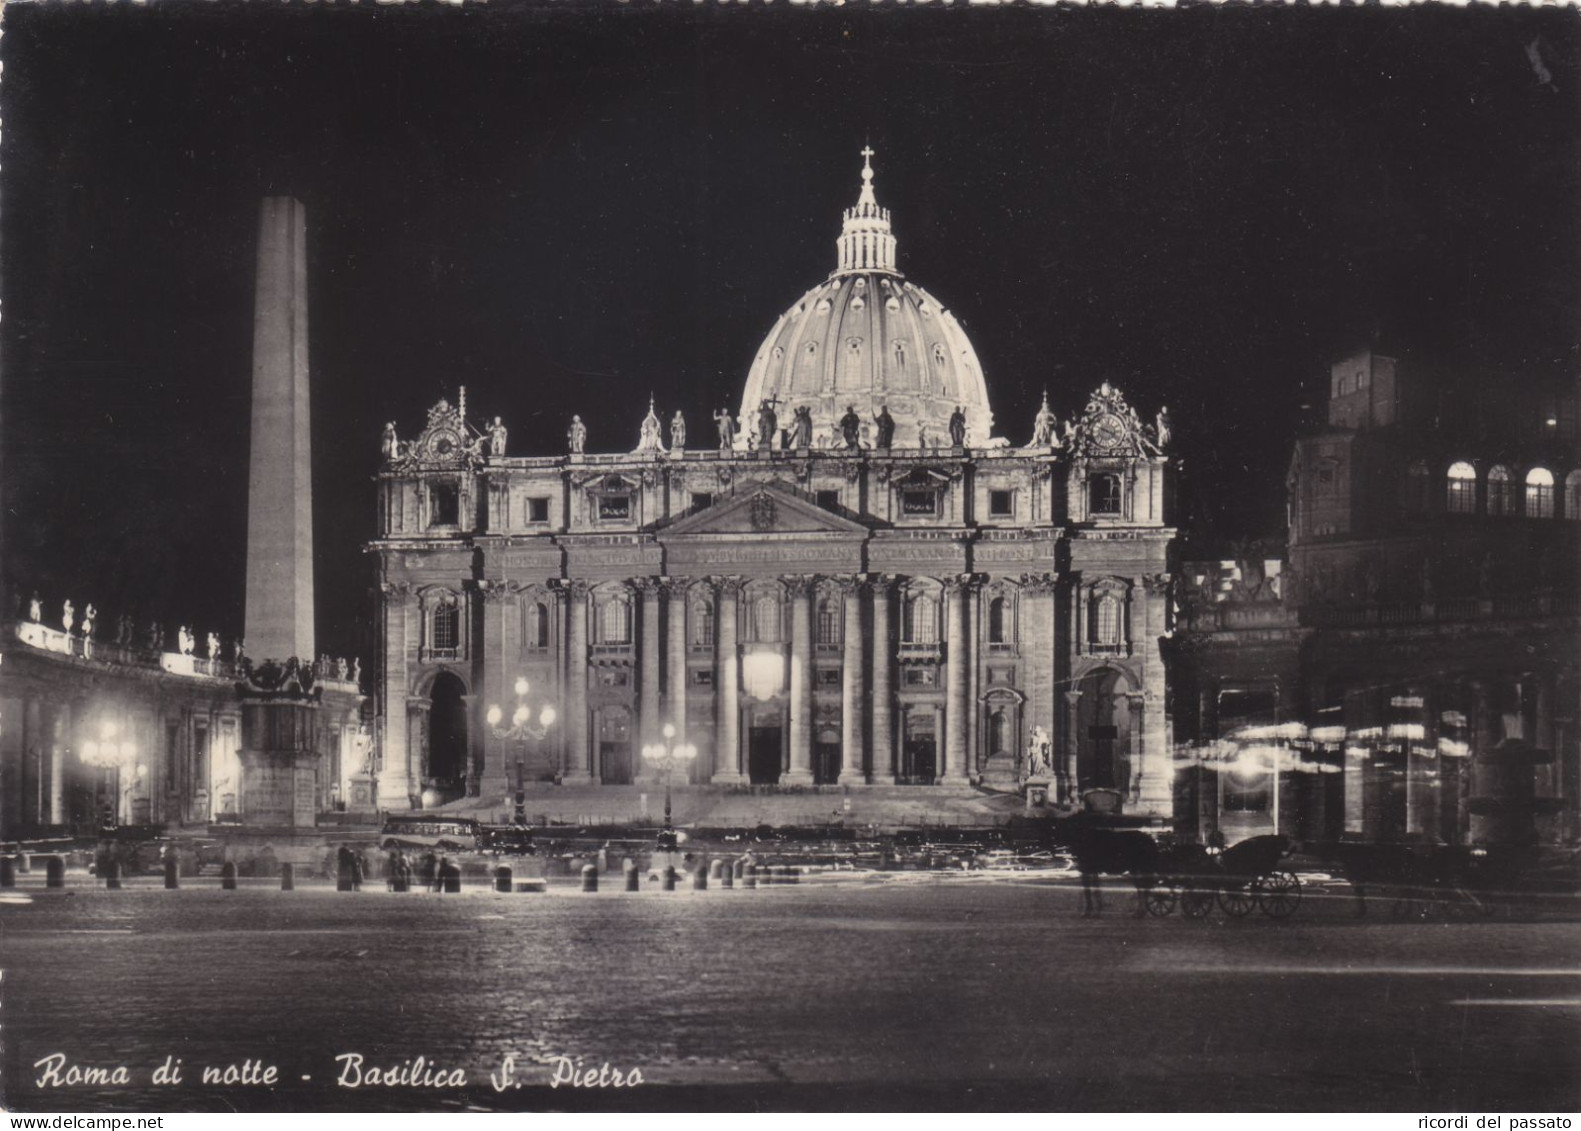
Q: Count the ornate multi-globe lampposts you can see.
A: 3